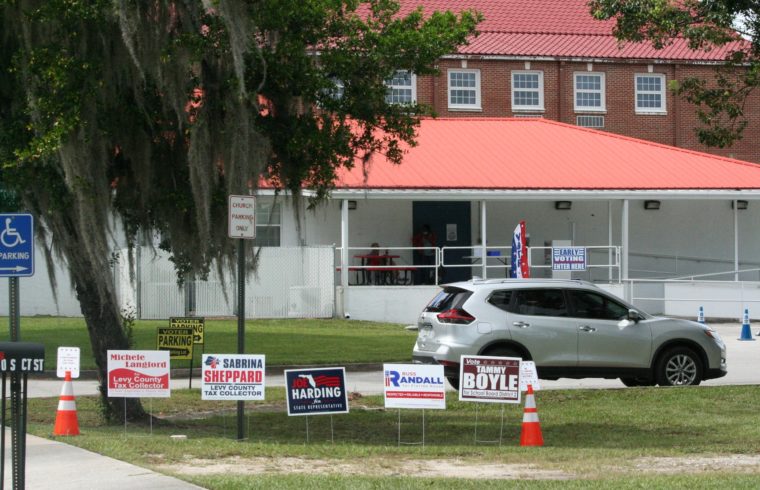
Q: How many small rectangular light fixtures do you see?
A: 4